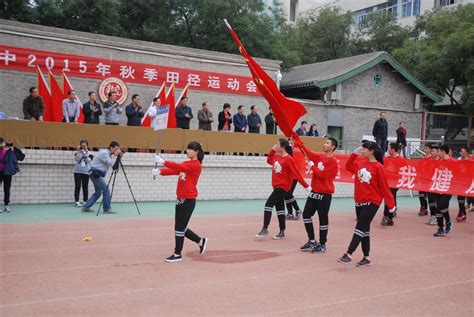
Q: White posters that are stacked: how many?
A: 1